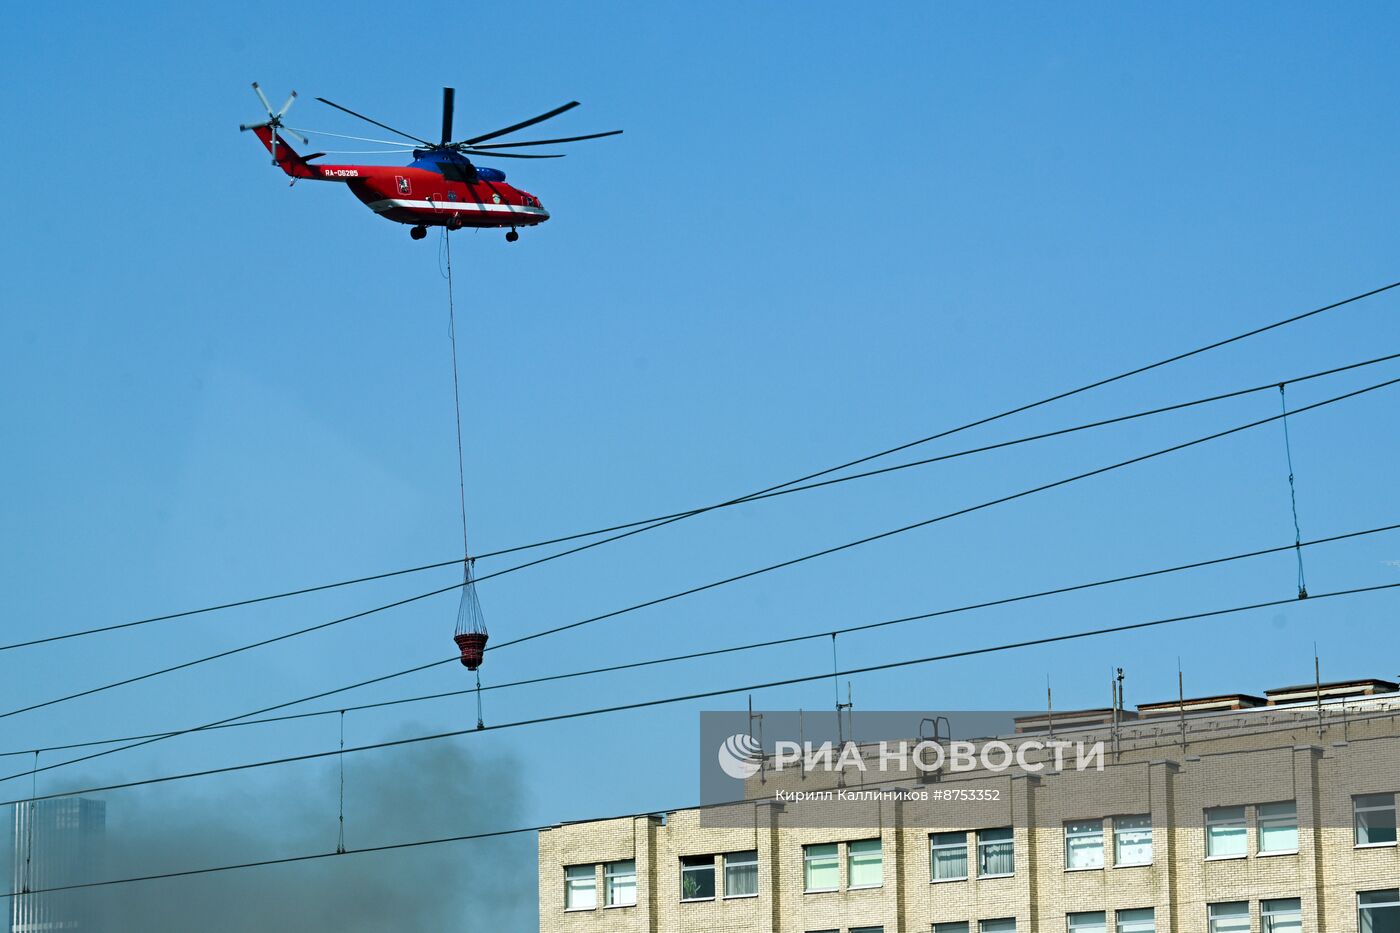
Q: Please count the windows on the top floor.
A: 13